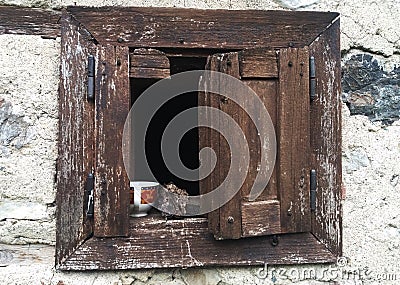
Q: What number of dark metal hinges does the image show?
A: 4